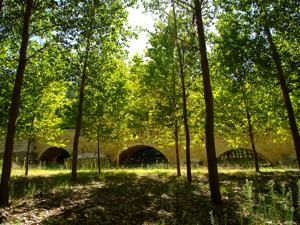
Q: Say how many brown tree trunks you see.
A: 9